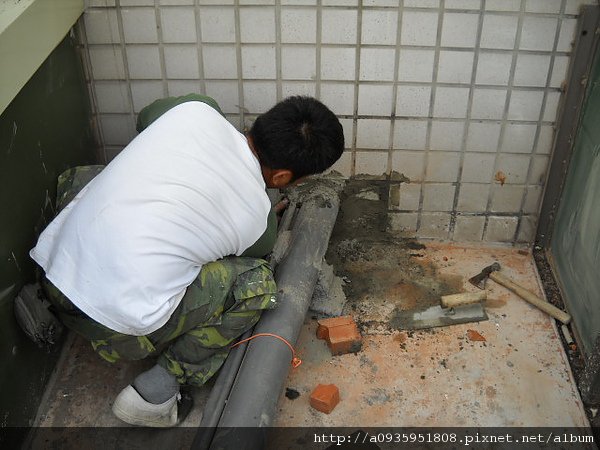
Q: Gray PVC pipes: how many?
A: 2